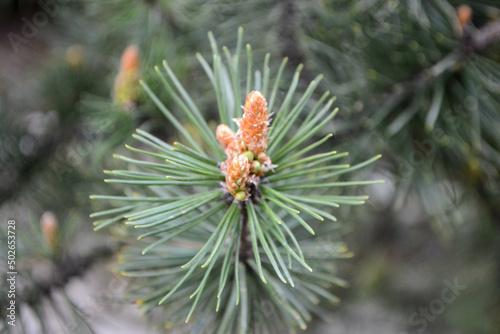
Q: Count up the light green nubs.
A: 3